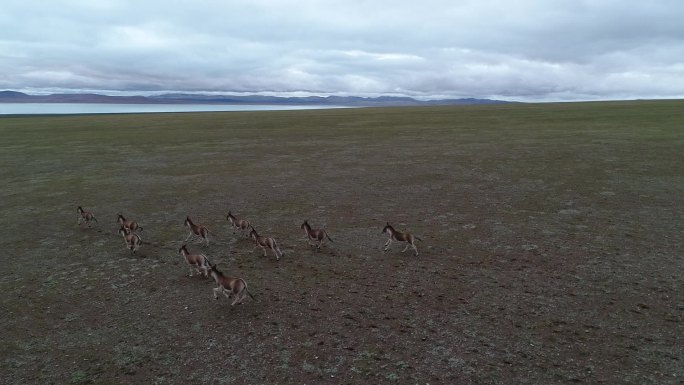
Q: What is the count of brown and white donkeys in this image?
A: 10